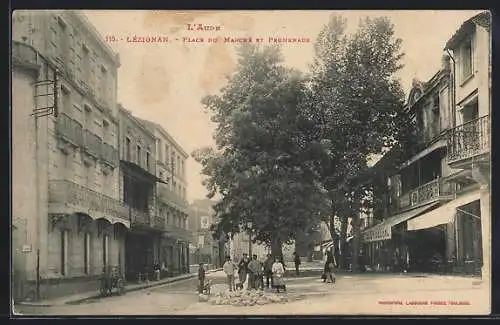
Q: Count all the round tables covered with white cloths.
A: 0